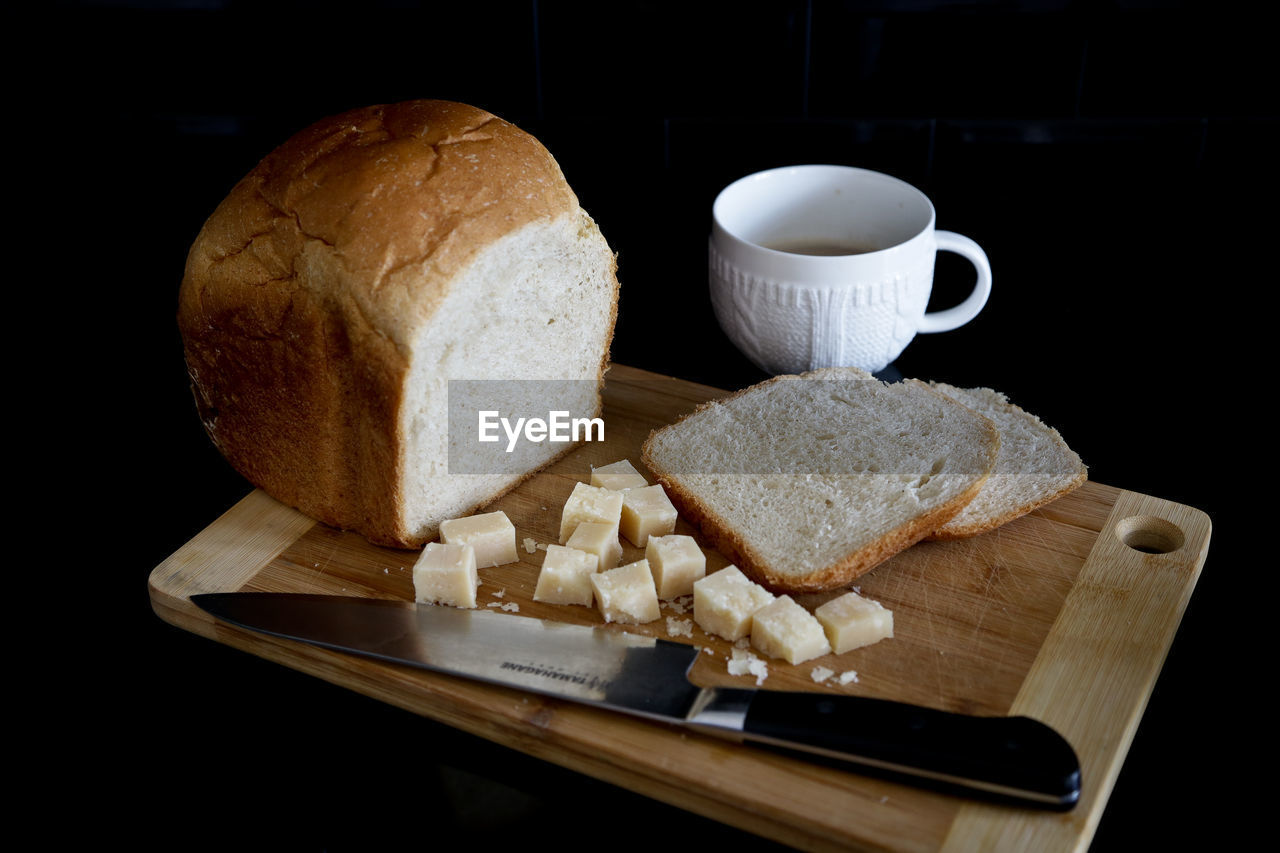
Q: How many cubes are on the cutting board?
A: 12